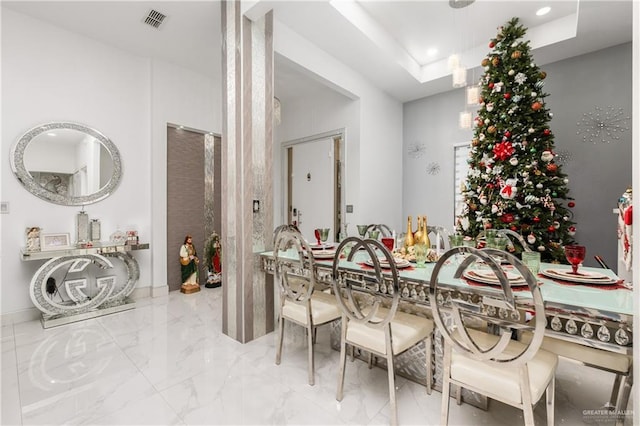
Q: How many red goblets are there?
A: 3